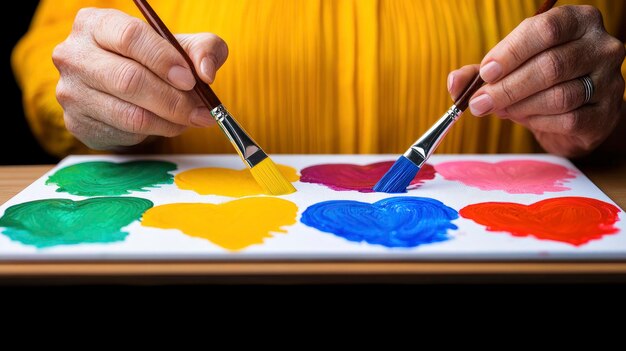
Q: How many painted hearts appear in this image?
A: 8